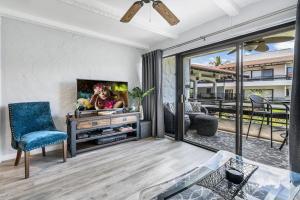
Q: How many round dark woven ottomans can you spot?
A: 1